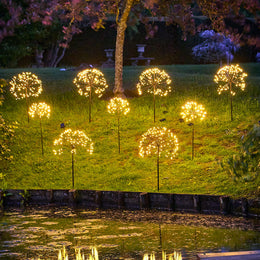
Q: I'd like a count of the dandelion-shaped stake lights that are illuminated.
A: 9